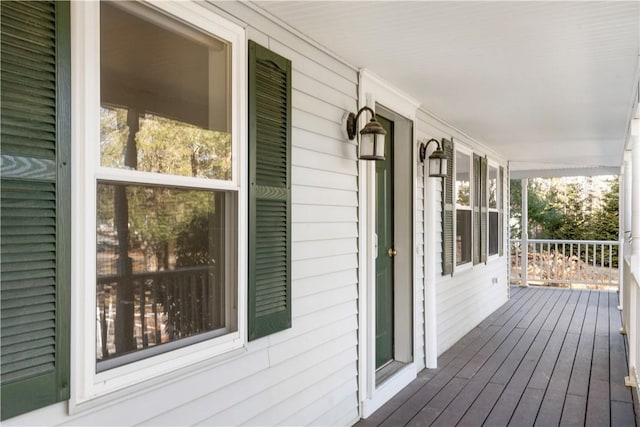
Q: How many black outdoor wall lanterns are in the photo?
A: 2